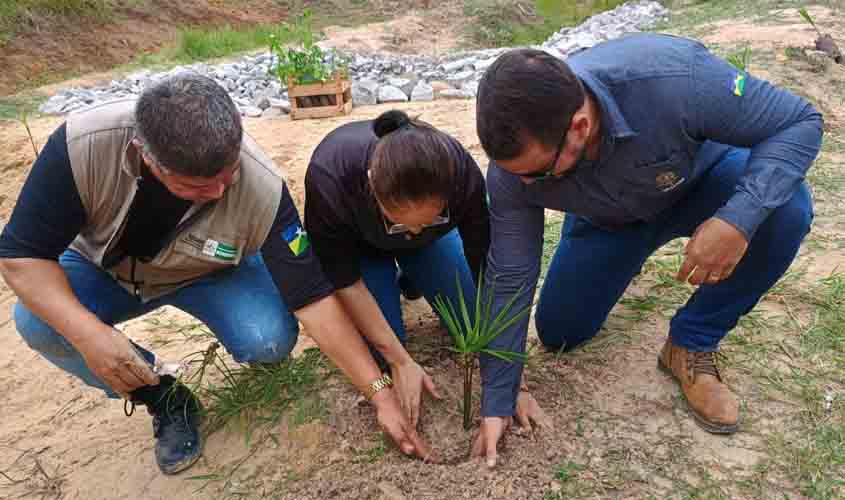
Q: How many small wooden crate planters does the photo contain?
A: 1